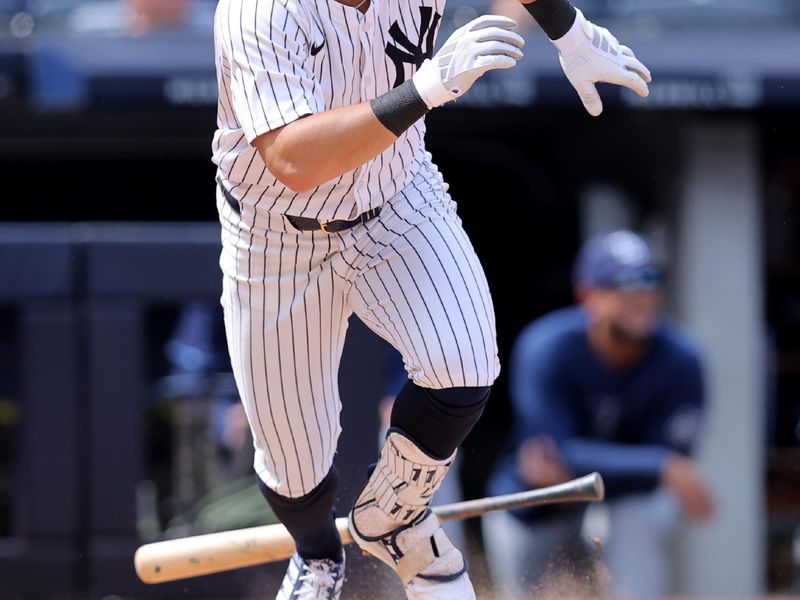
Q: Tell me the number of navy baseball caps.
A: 1